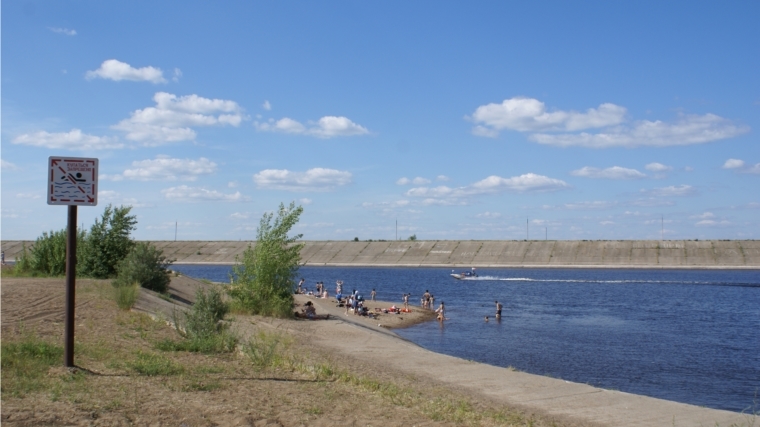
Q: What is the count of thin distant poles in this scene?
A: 5